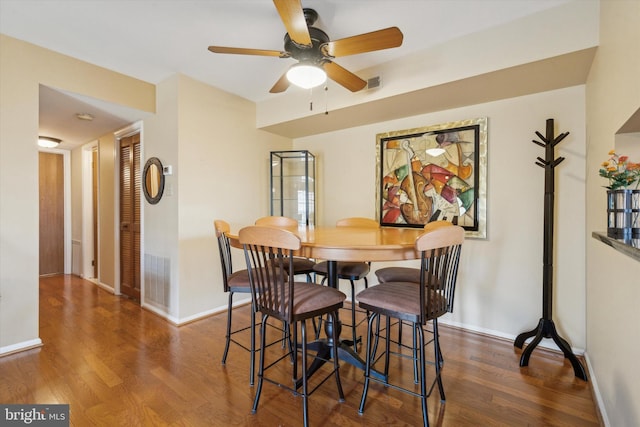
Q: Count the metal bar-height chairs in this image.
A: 6